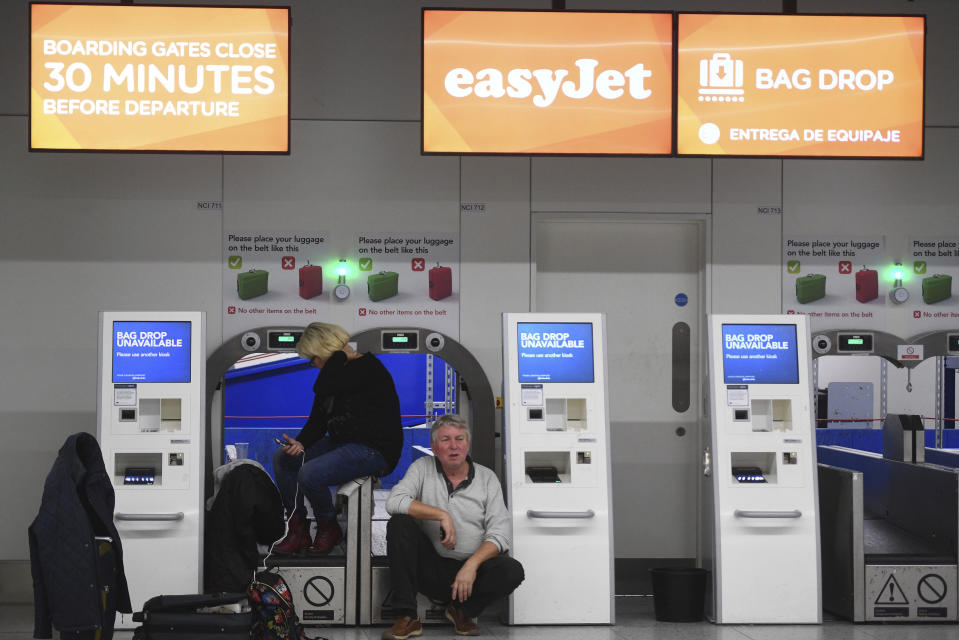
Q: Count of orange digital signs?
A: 3